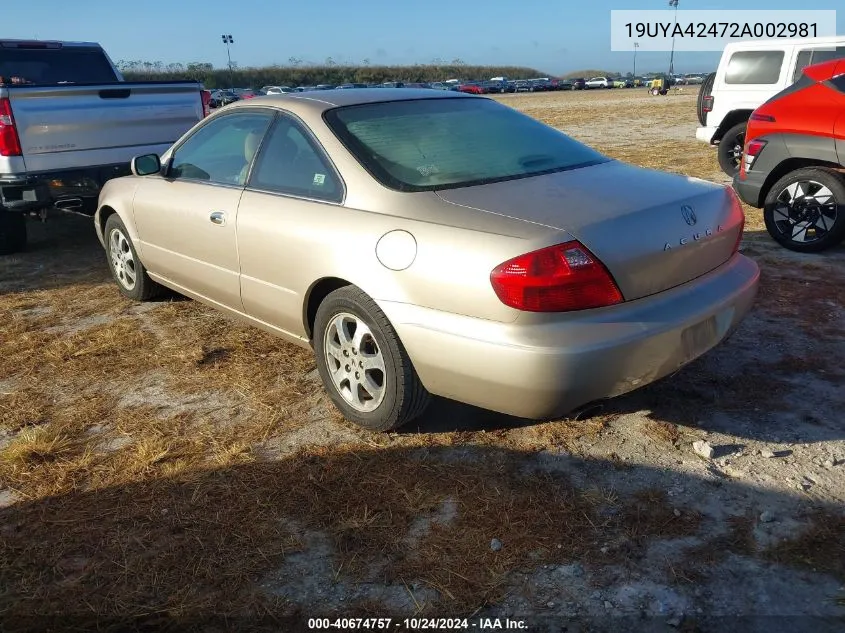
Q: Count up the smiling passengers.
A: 0